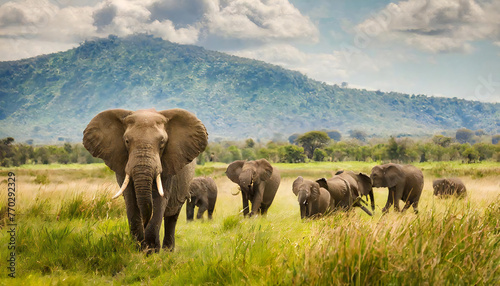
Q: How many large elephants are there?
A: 1